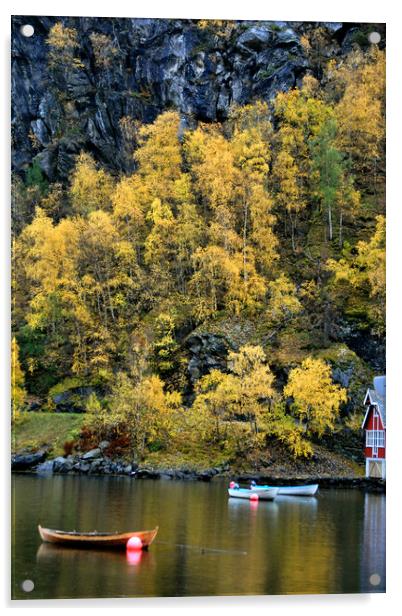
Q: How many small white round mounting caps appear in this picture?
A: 4